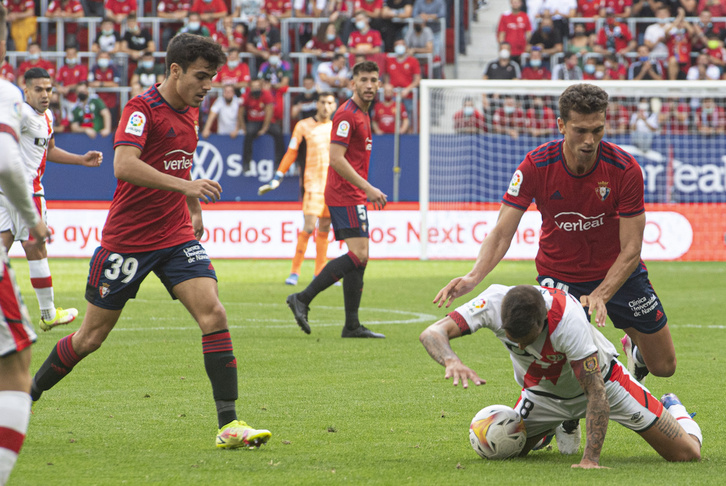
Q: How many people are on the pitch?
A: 7